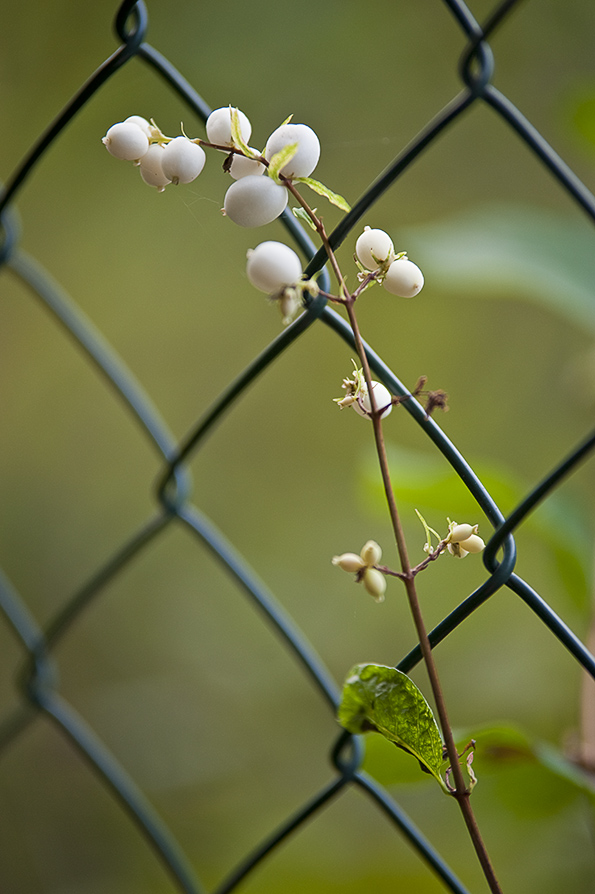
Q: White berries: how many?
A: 12